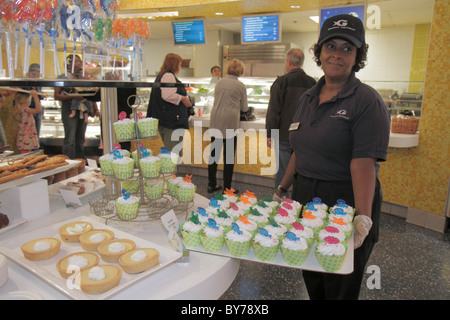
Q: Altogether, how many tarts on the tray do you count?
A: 7